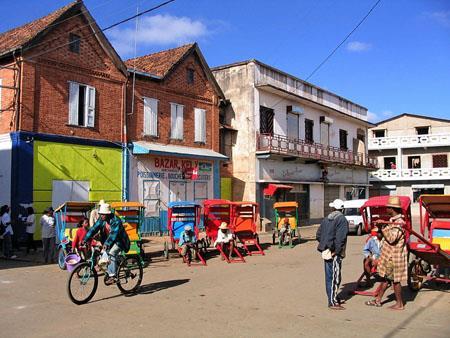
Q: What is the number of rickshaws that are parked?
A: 8